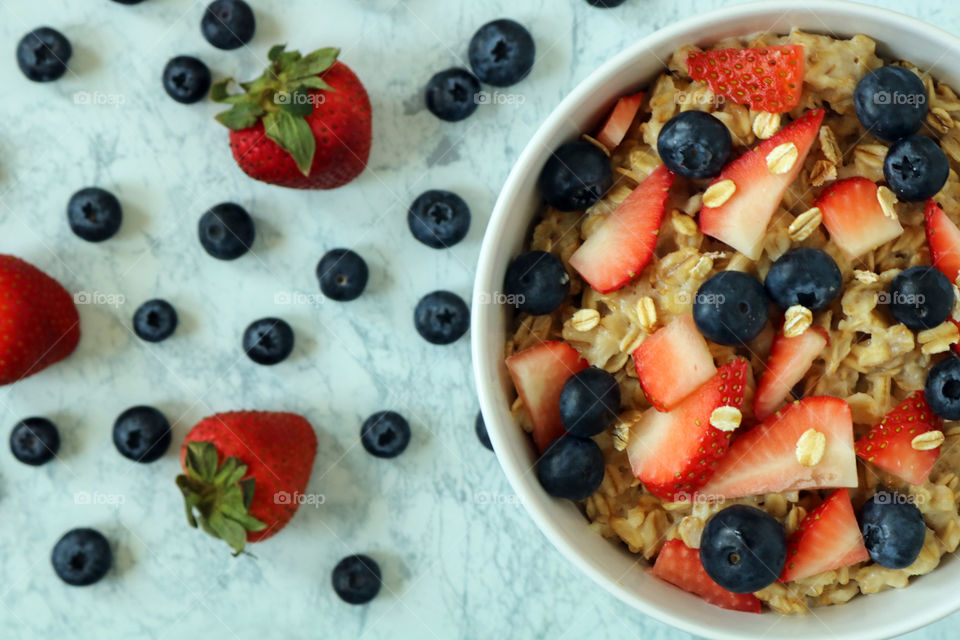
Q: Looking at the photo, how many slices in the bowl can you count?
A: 14